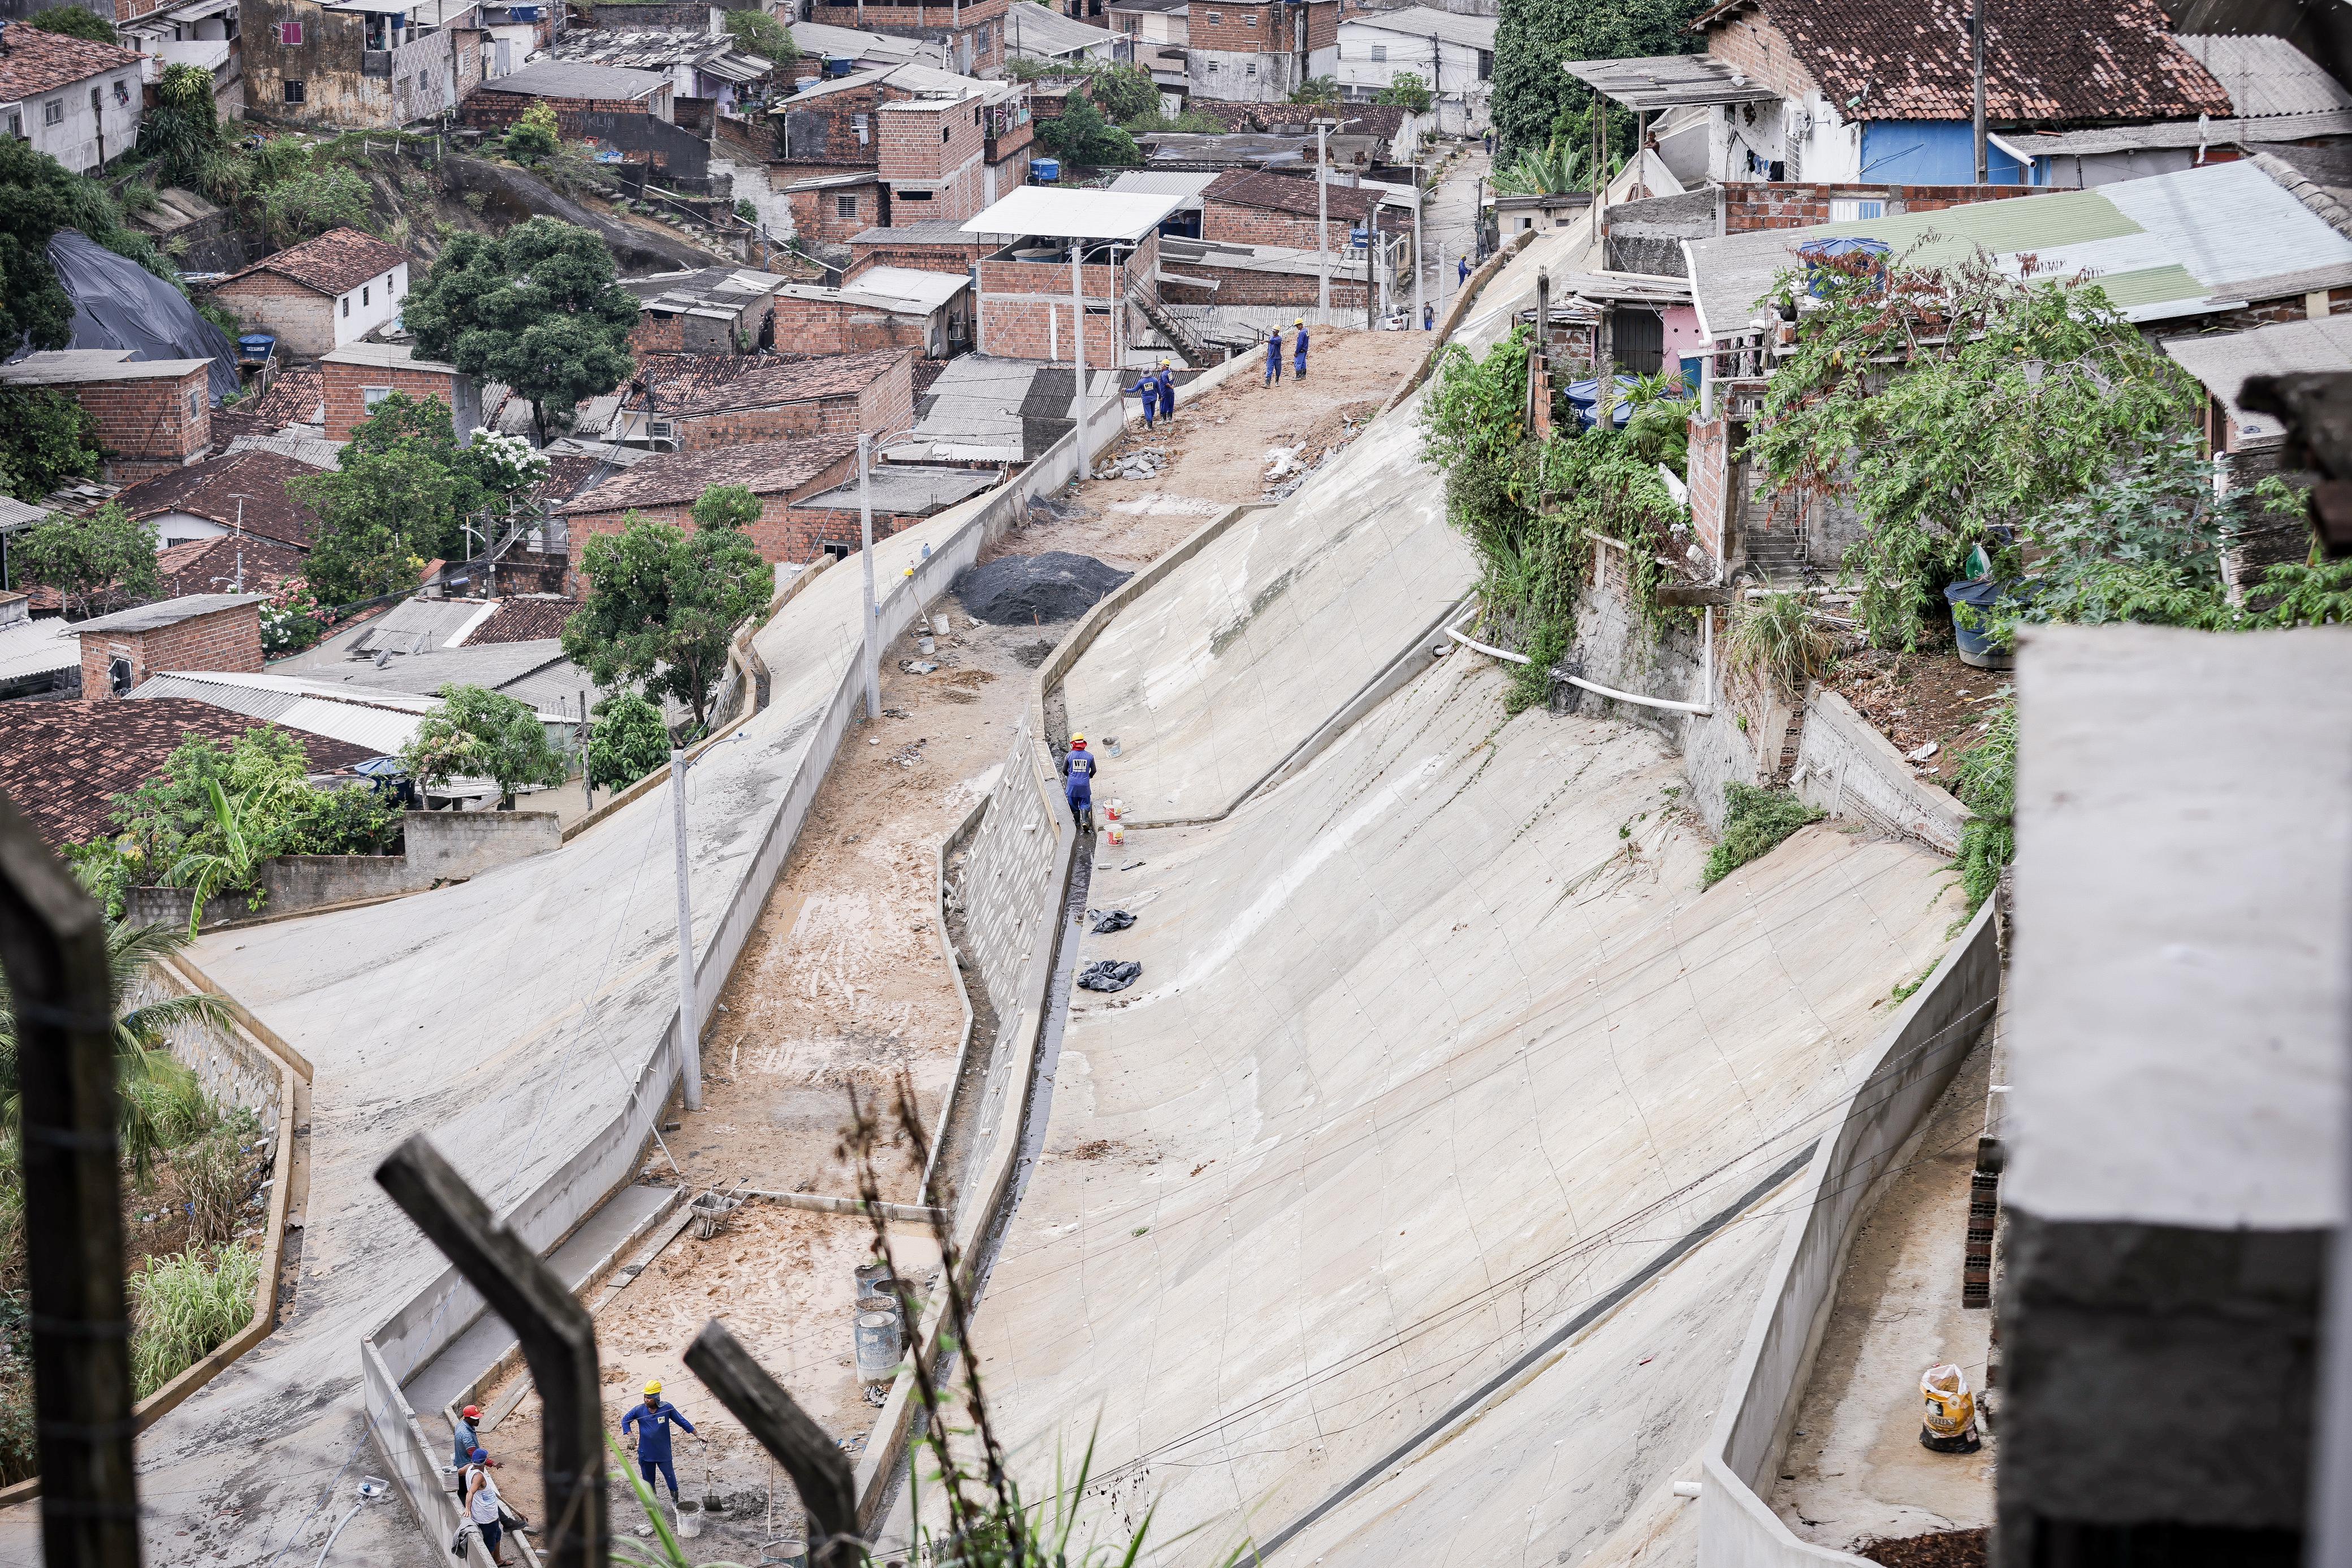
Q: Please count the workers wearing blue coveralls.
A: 7